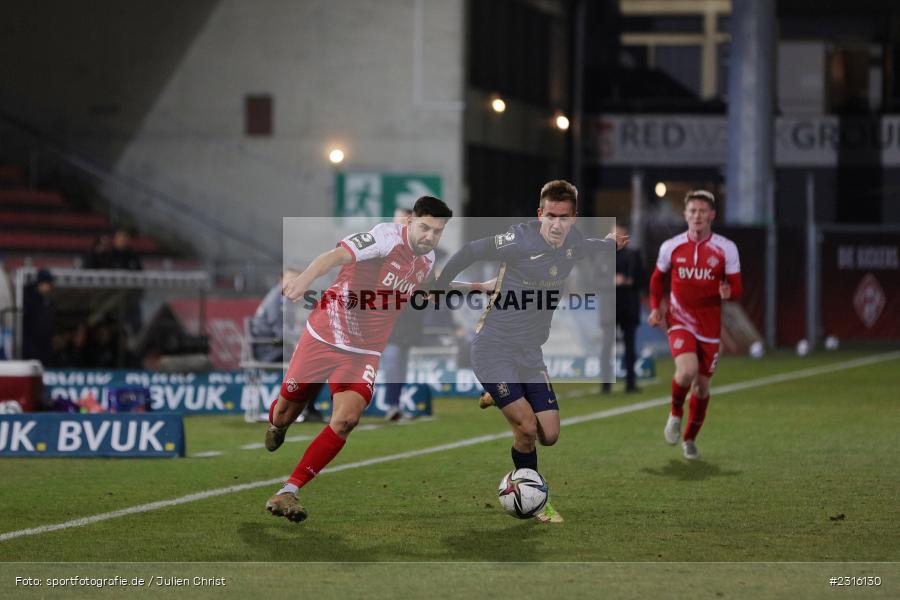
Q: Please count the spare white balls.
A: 3